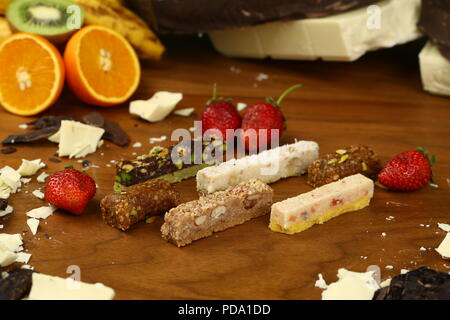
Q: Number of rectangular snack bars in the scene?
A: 6